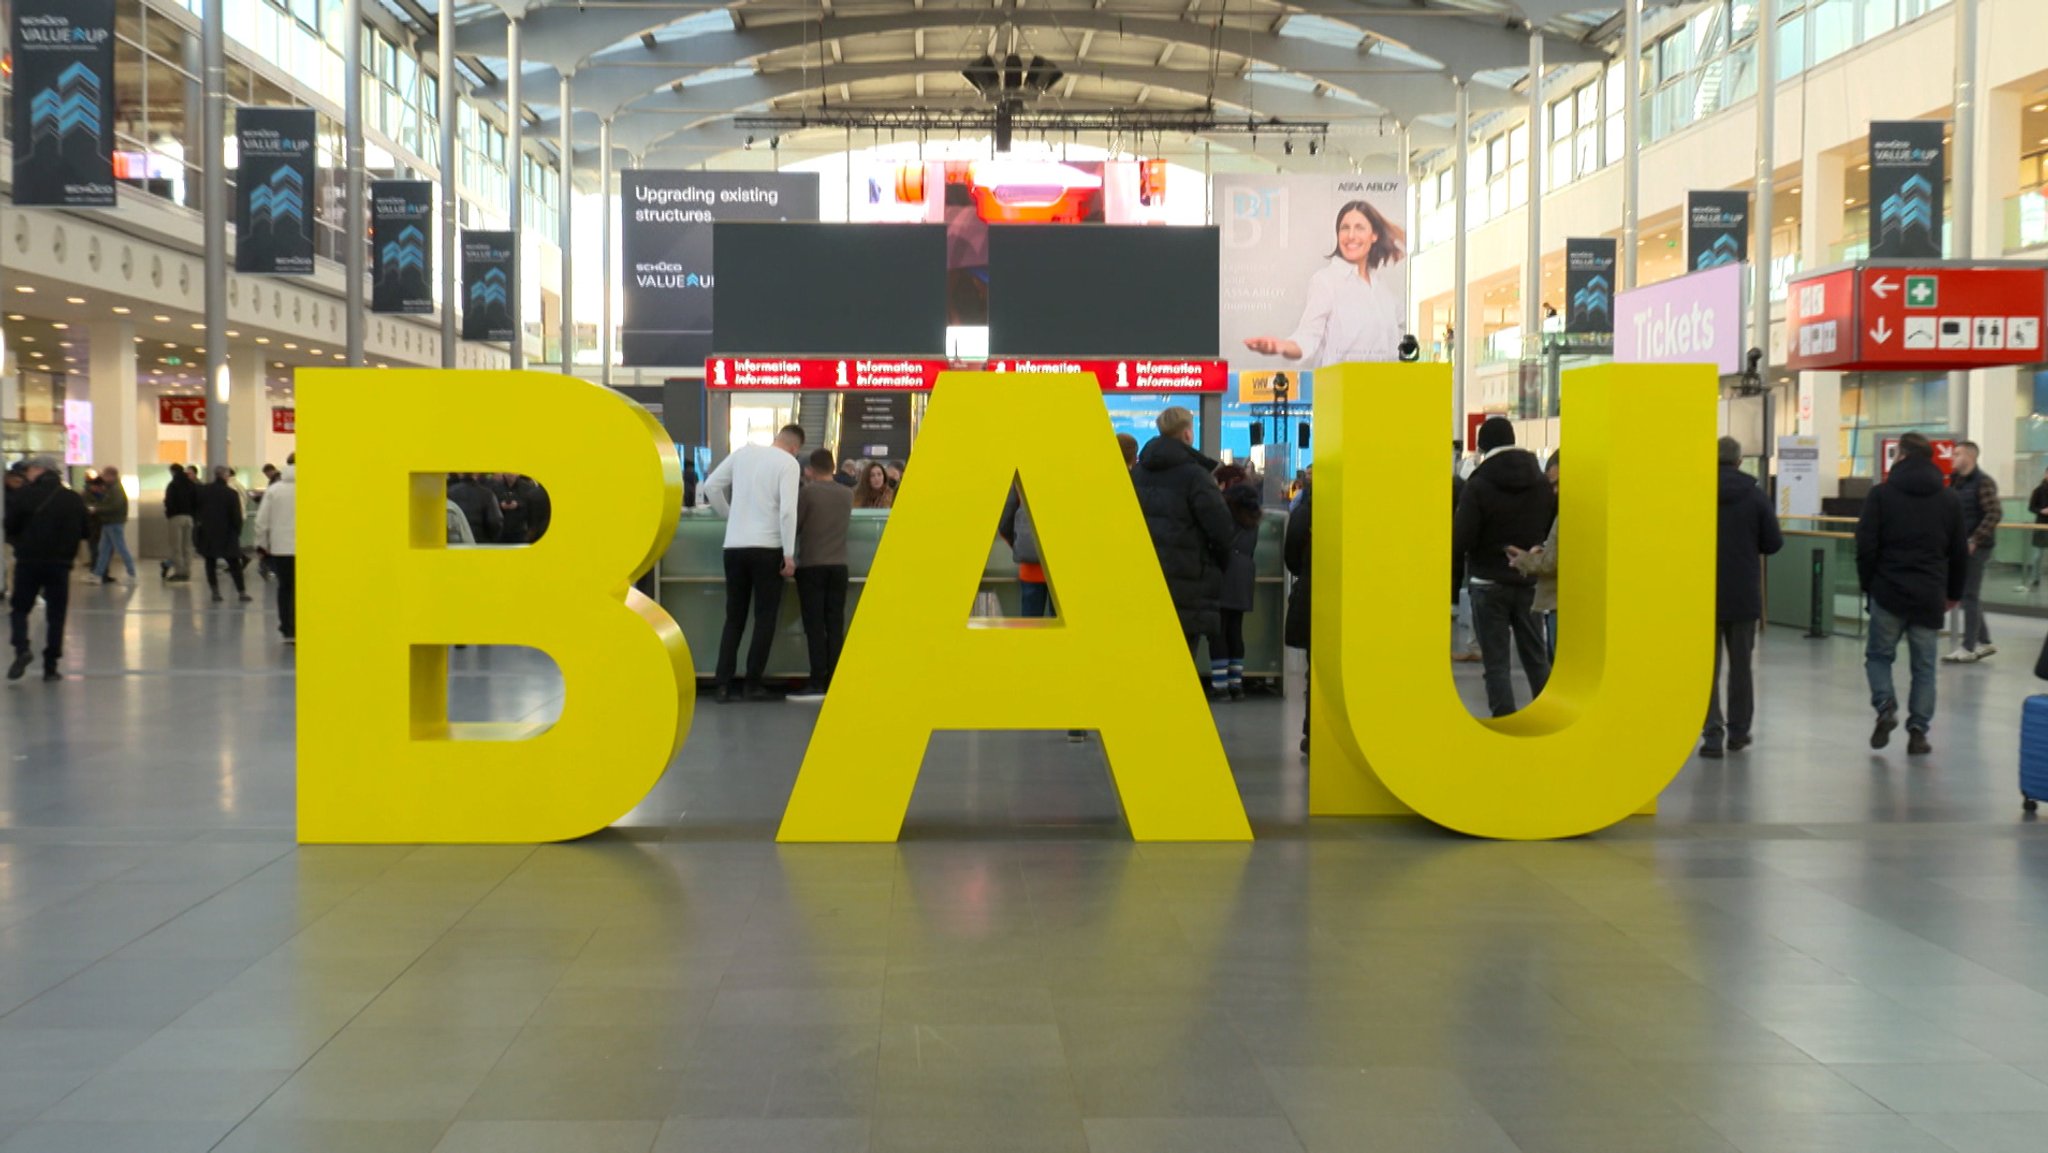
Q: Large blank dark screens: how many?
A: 2